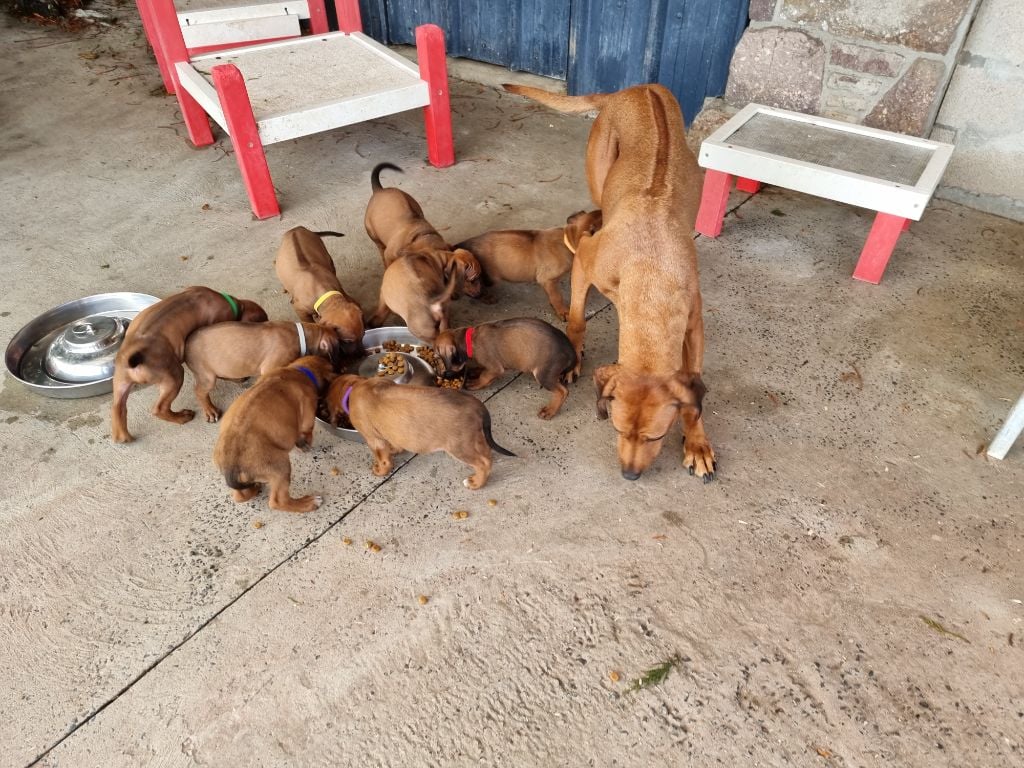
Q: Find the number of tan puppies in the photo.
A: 9